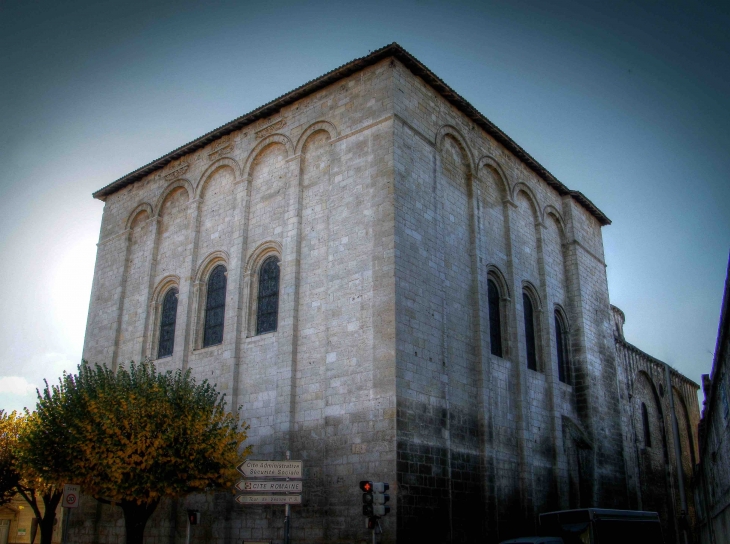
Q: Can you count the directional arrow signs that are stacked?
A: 3